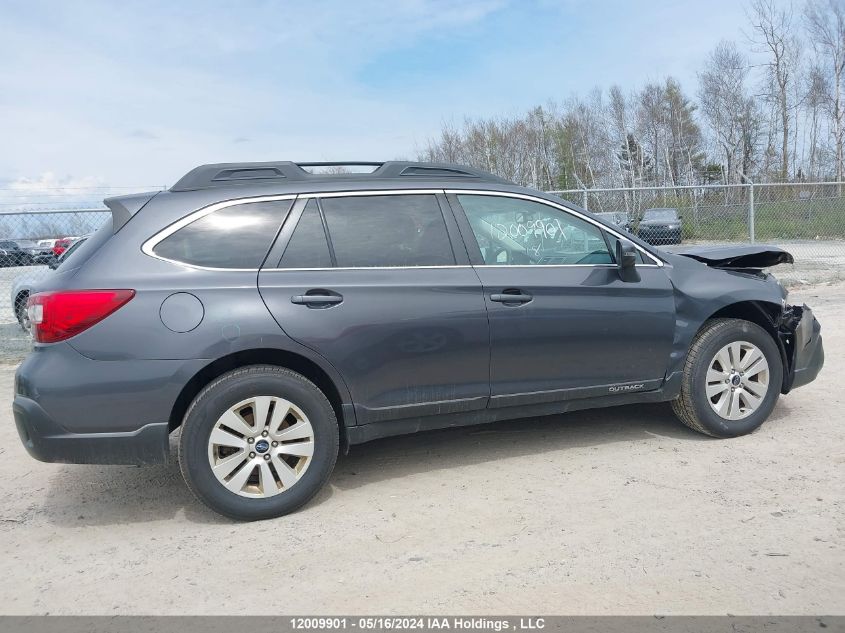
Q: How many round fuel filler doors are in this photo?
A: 1